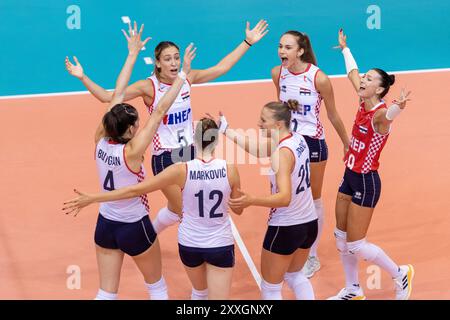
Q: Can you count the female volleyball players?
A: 6